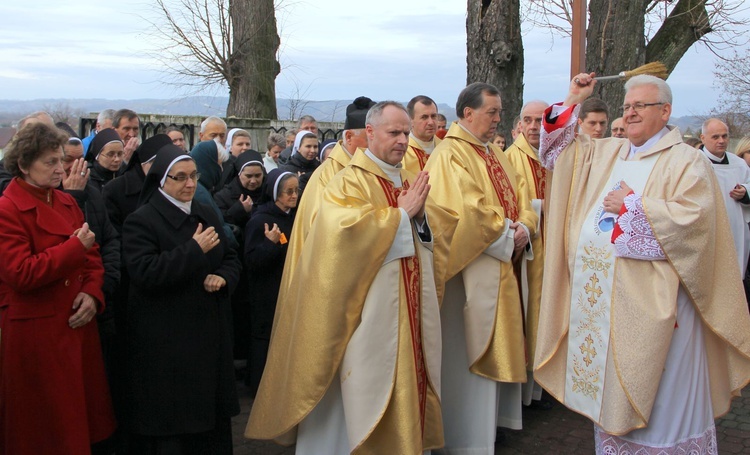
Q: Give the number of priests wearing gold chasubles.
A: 5